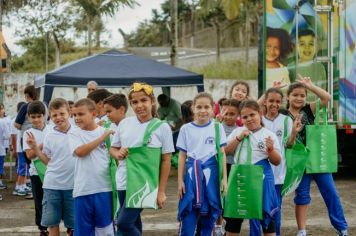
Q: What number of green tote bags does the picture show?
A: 7